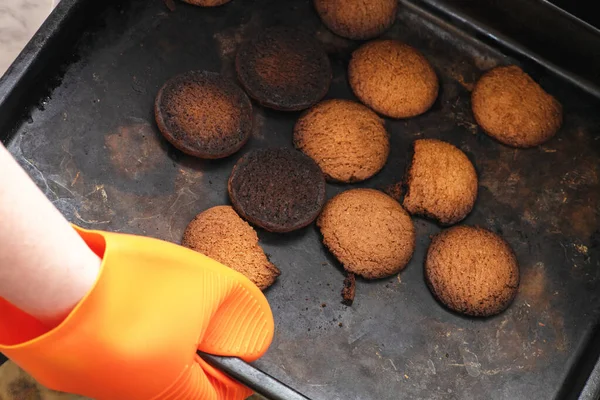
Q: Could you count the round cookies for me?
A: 12